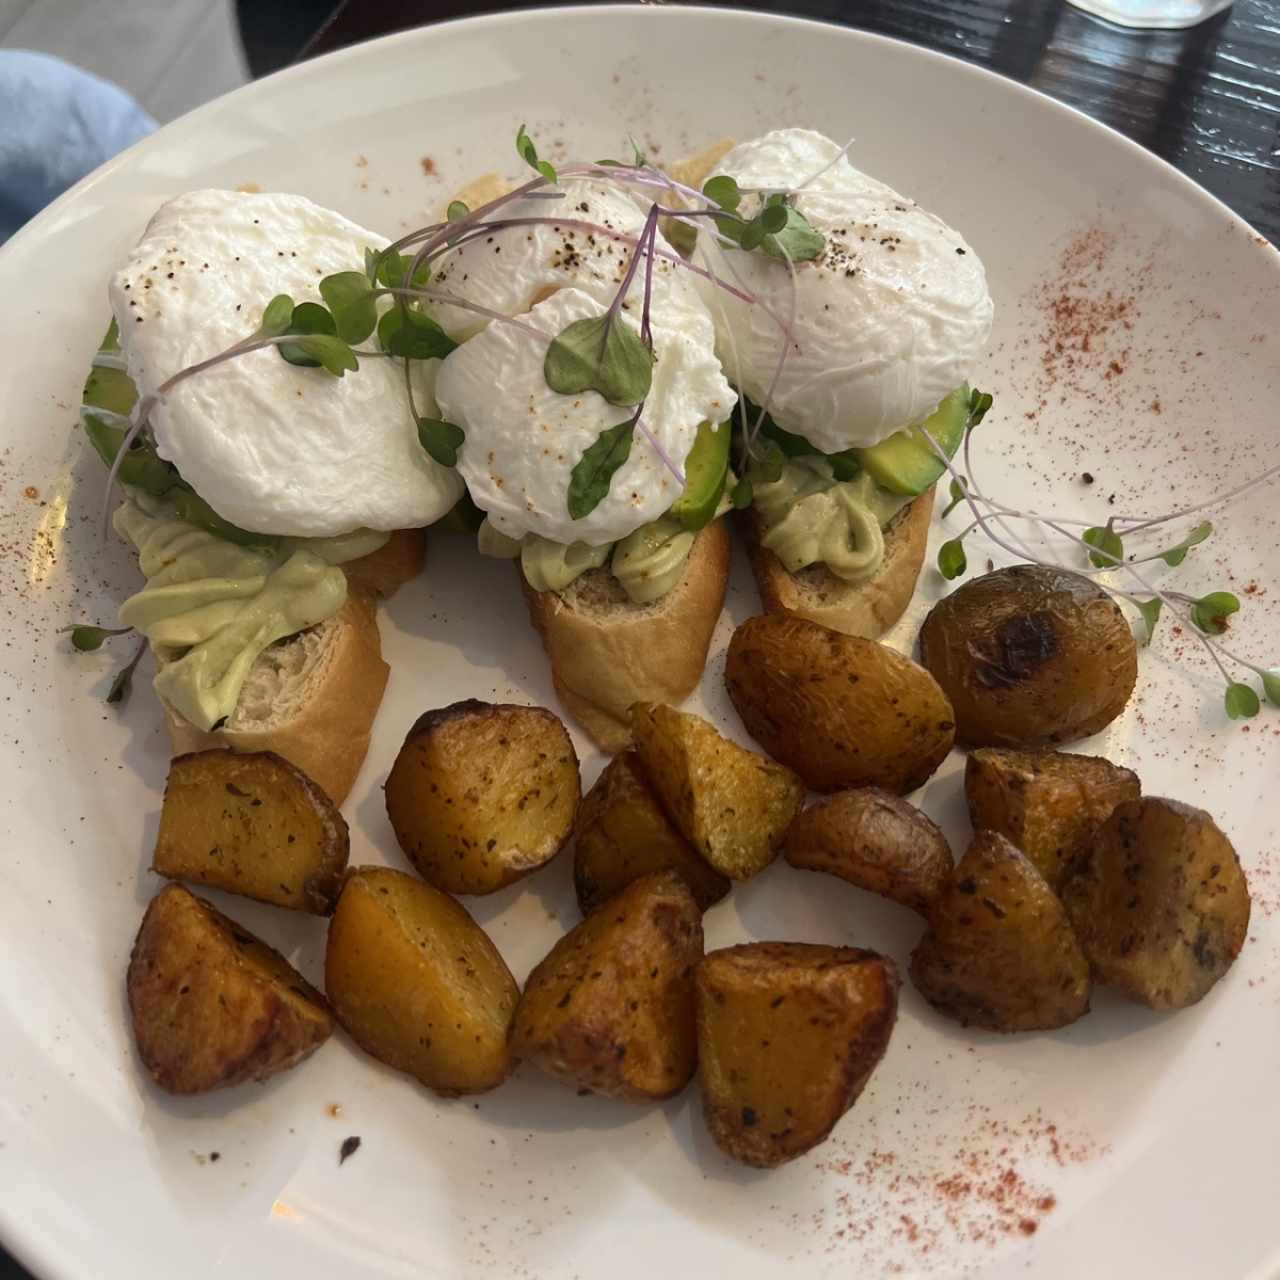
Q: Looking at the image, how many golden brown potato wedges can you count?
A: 14